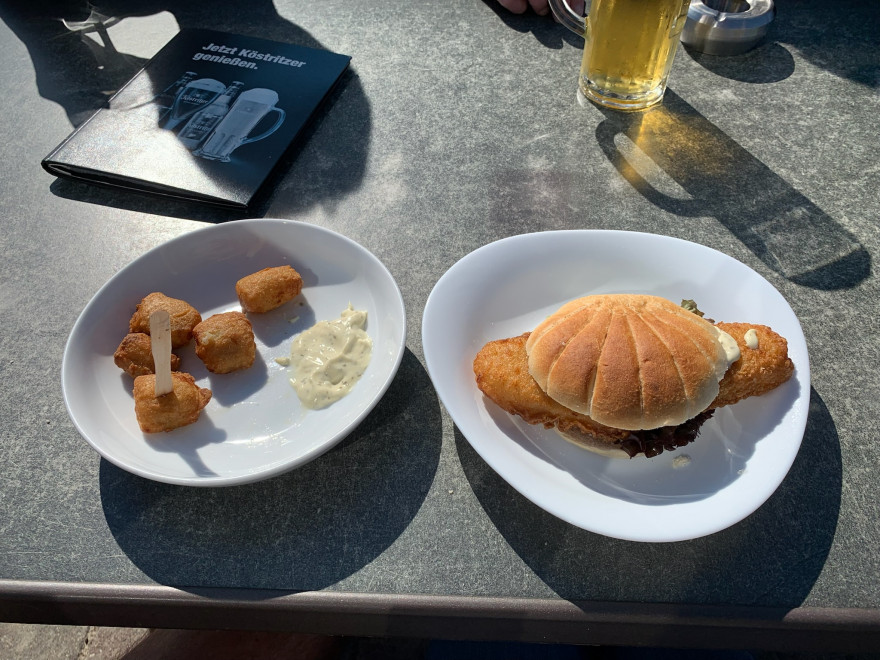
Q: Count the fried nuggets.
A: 5